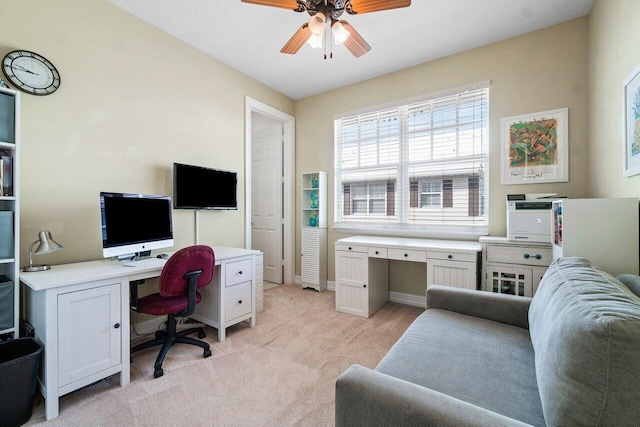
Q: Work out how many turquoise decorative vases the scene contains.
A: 3